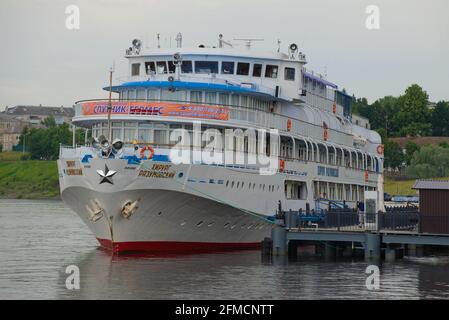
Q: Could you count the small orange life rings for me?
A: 7